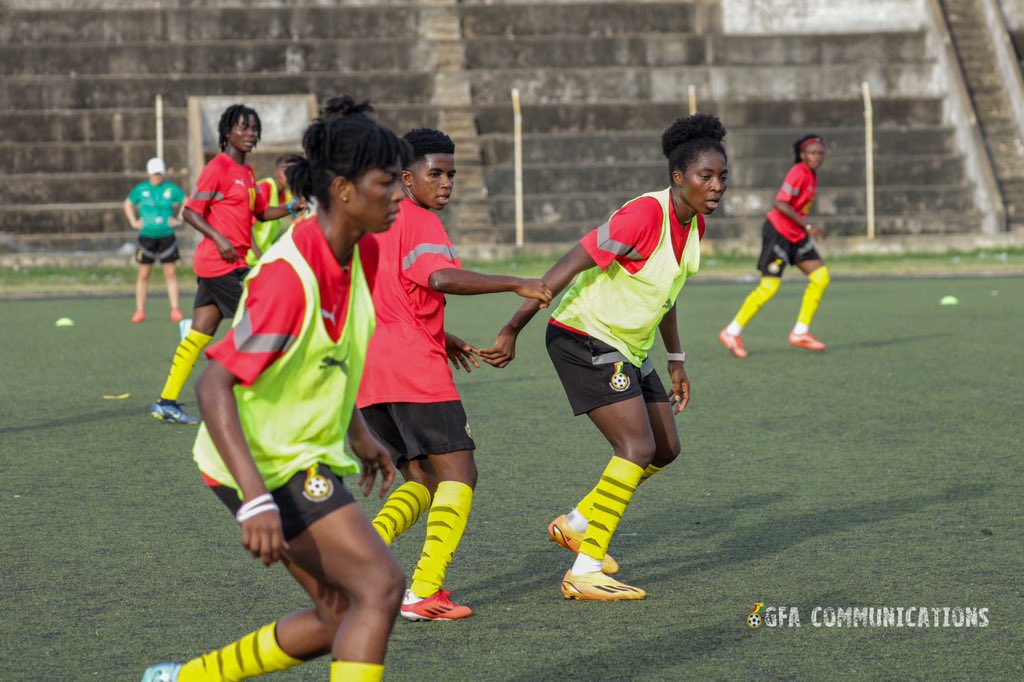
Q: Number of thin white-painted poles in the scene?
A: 4